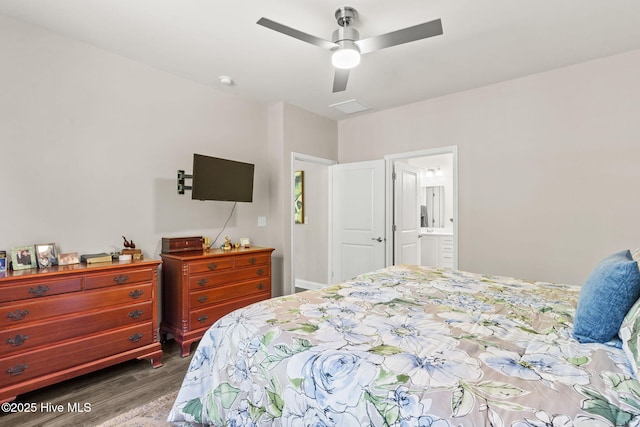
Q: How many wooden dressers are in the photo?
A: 2